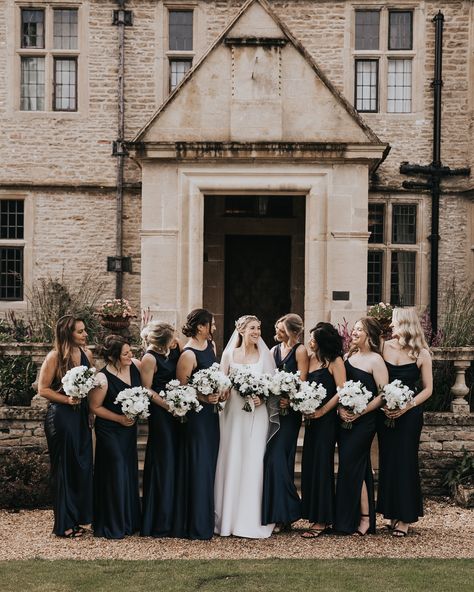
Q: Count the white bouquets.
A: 9